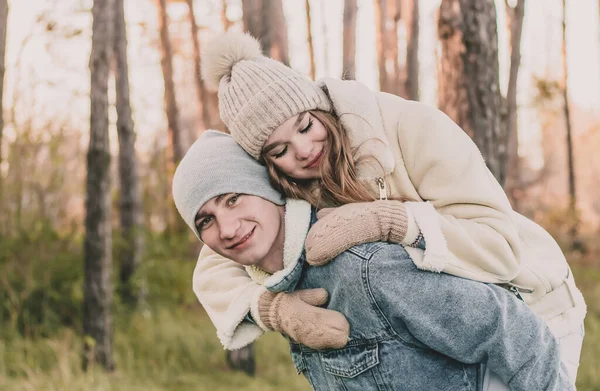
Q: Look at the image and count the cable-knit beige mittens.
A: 2